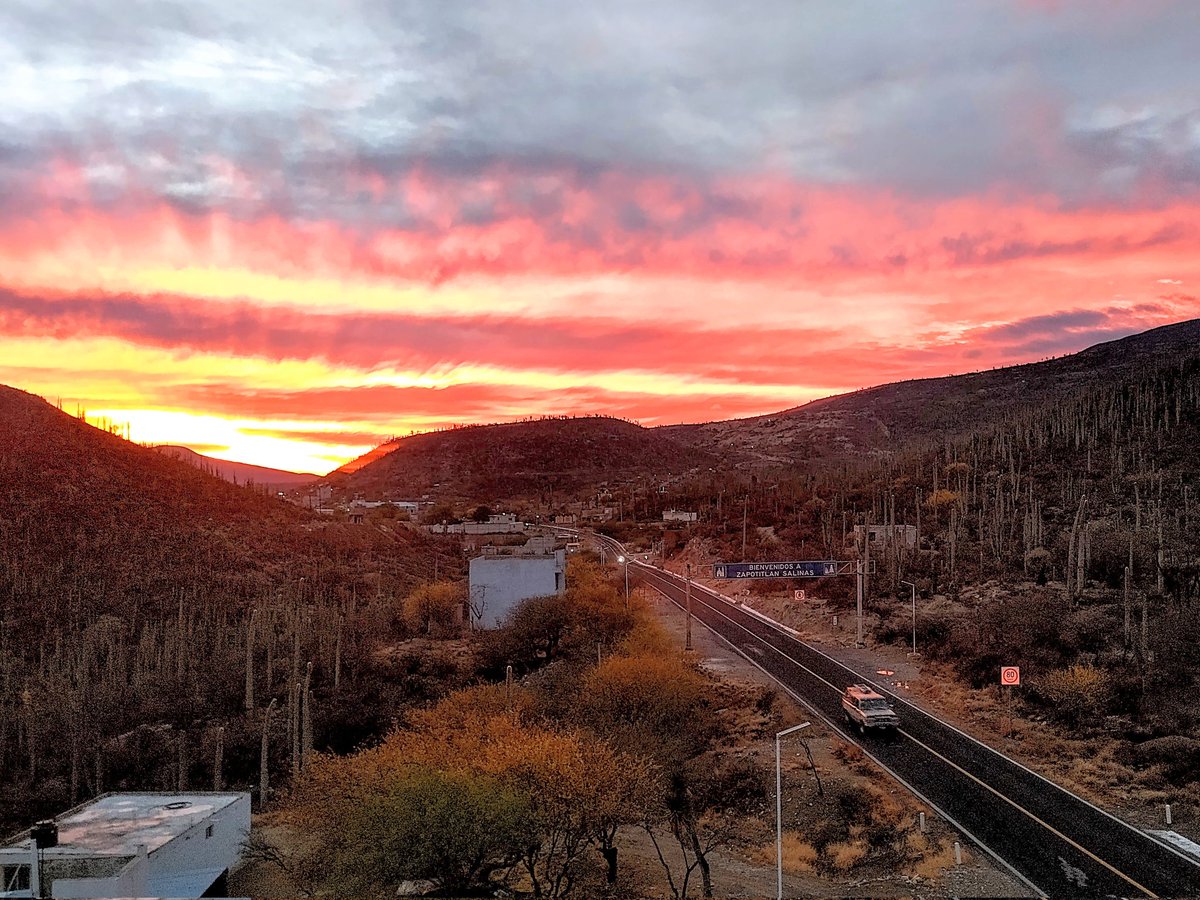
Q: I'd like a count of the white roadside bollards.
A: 3